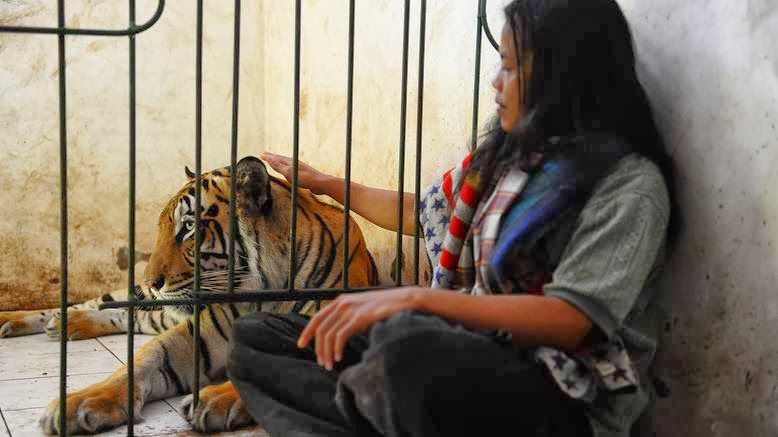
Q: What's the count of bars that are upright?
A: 9